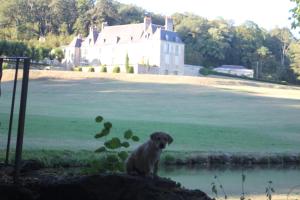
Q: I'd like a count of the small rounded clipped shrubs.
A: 5